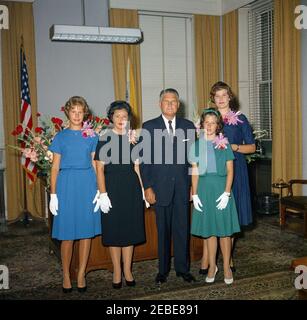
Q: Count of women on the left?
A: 2